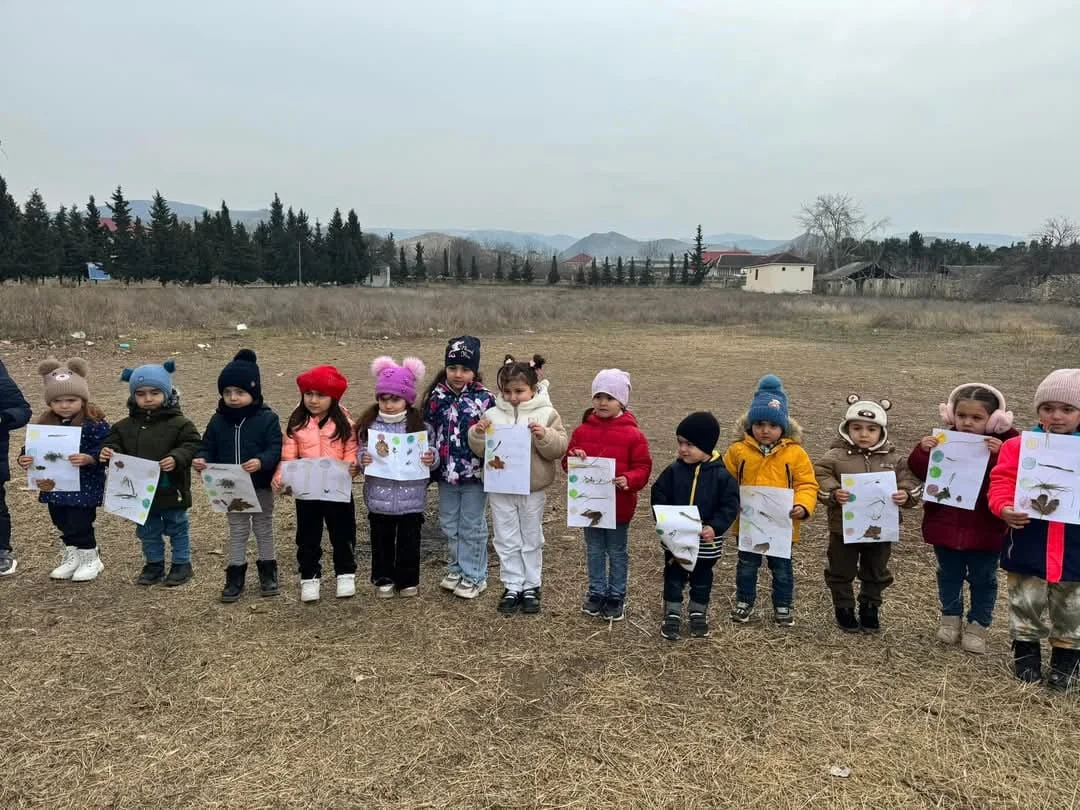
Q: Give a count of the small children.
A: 13